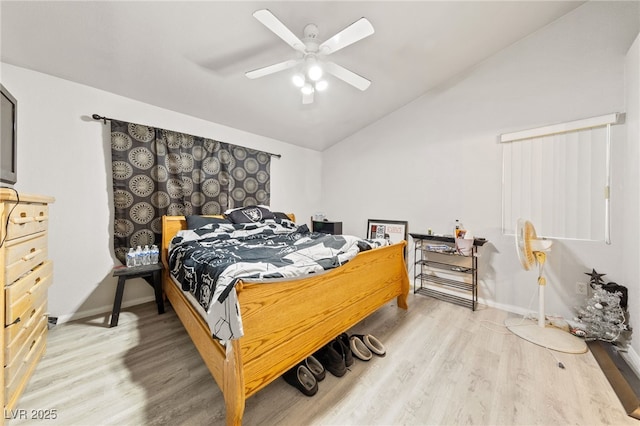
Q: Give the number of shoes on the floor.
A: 6